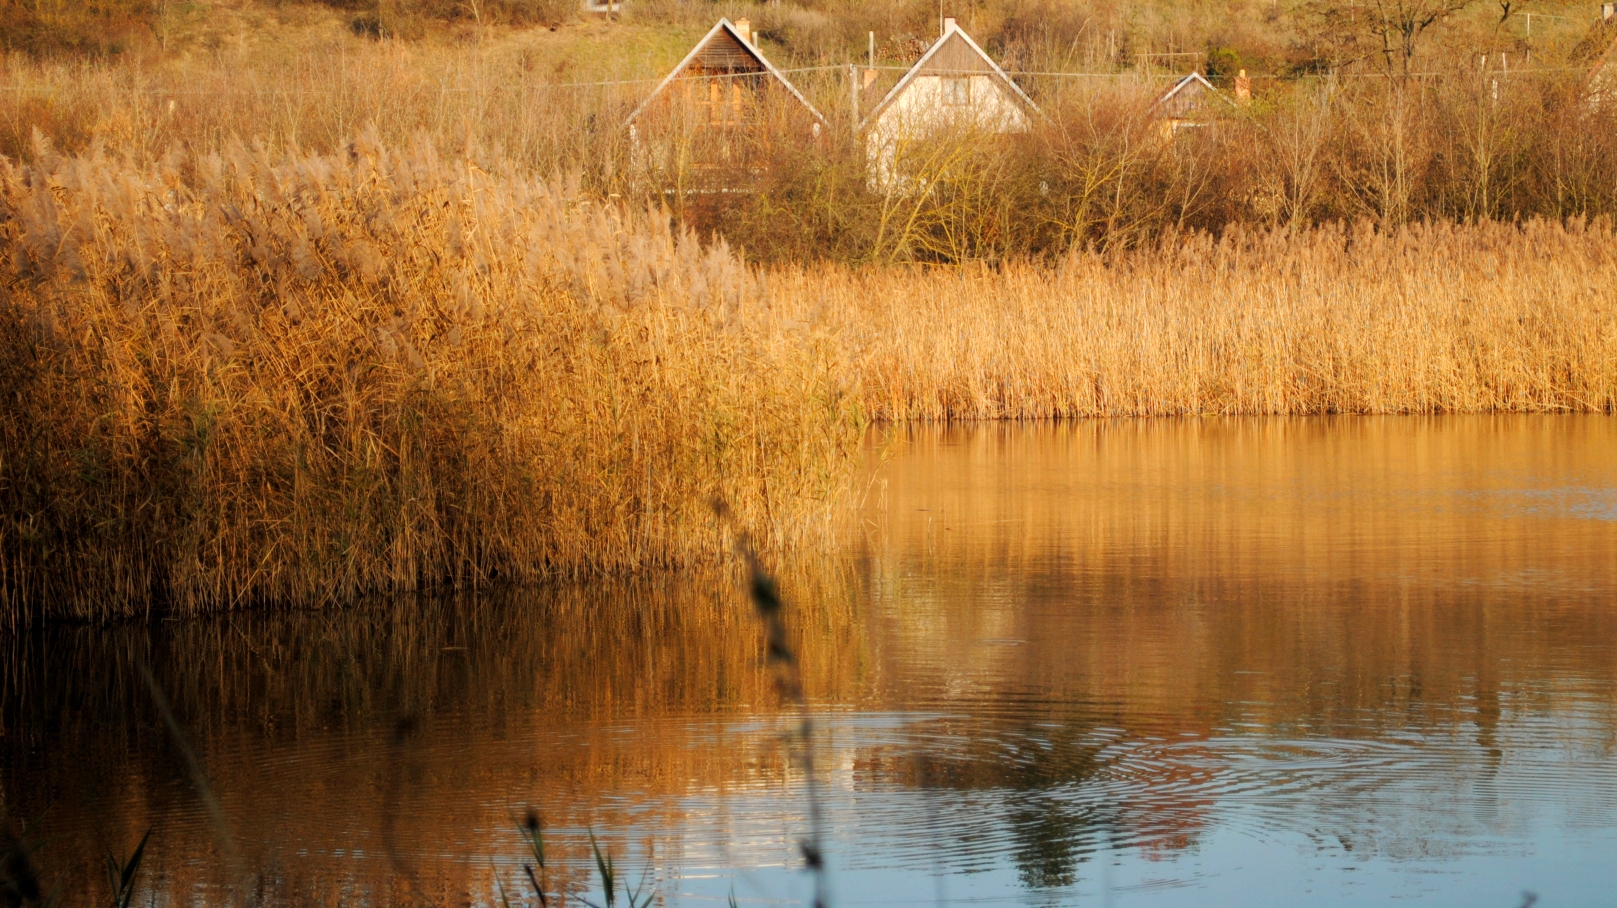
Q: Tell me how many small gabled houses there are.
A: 3